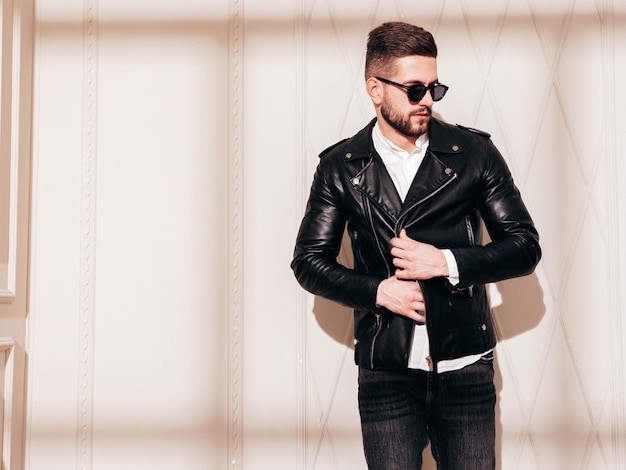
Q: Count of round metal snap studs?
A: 6